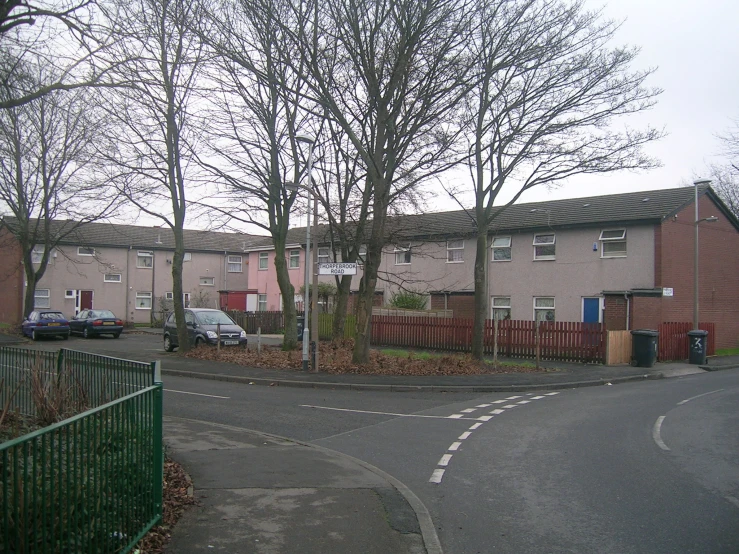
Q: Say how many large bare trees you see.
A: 6